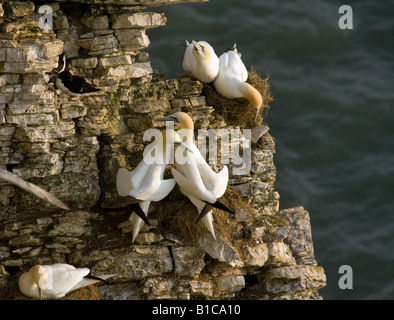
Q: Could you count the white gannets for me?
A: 5